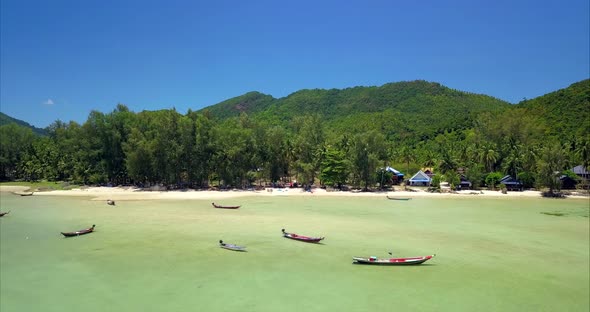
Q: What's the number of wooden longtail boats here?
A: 9